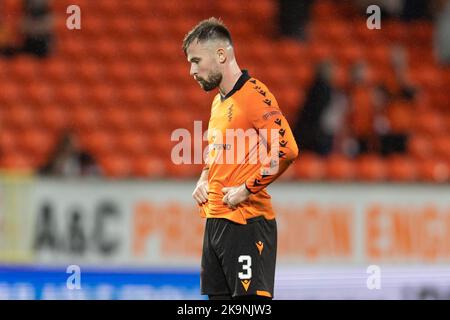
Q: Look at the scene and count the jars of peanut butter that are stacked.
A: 0